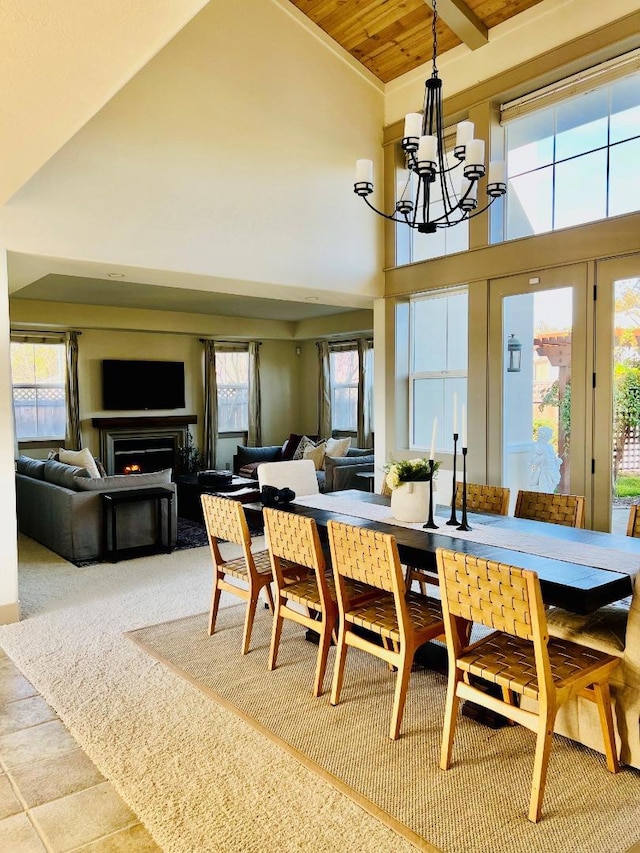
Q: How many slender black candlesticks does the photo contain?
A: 3